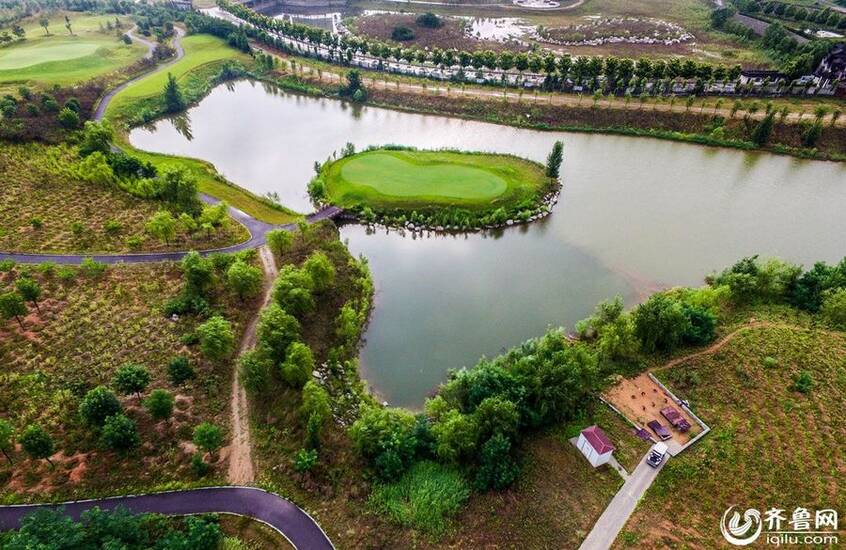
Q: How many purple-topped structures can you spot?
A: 1